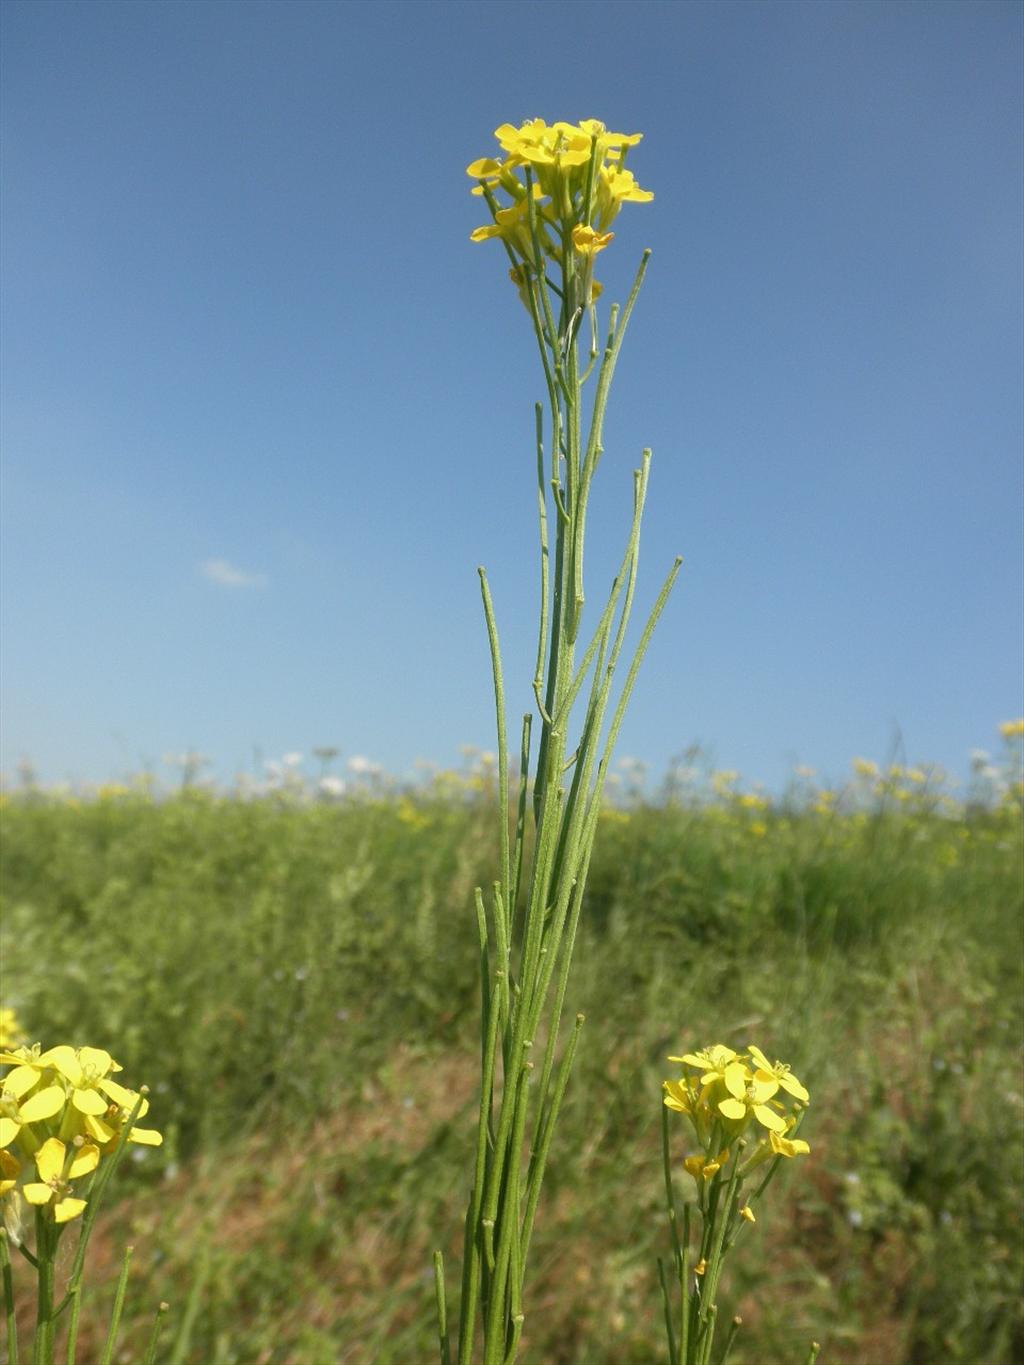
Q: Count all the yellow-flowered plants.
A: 3